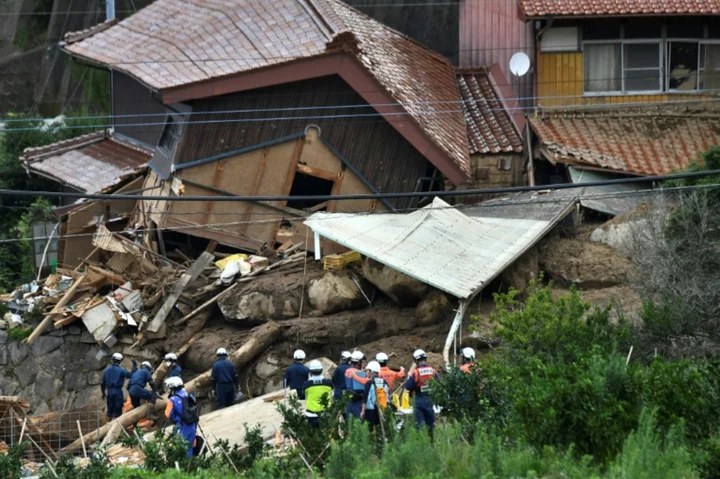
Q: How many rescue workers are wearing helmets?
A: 13